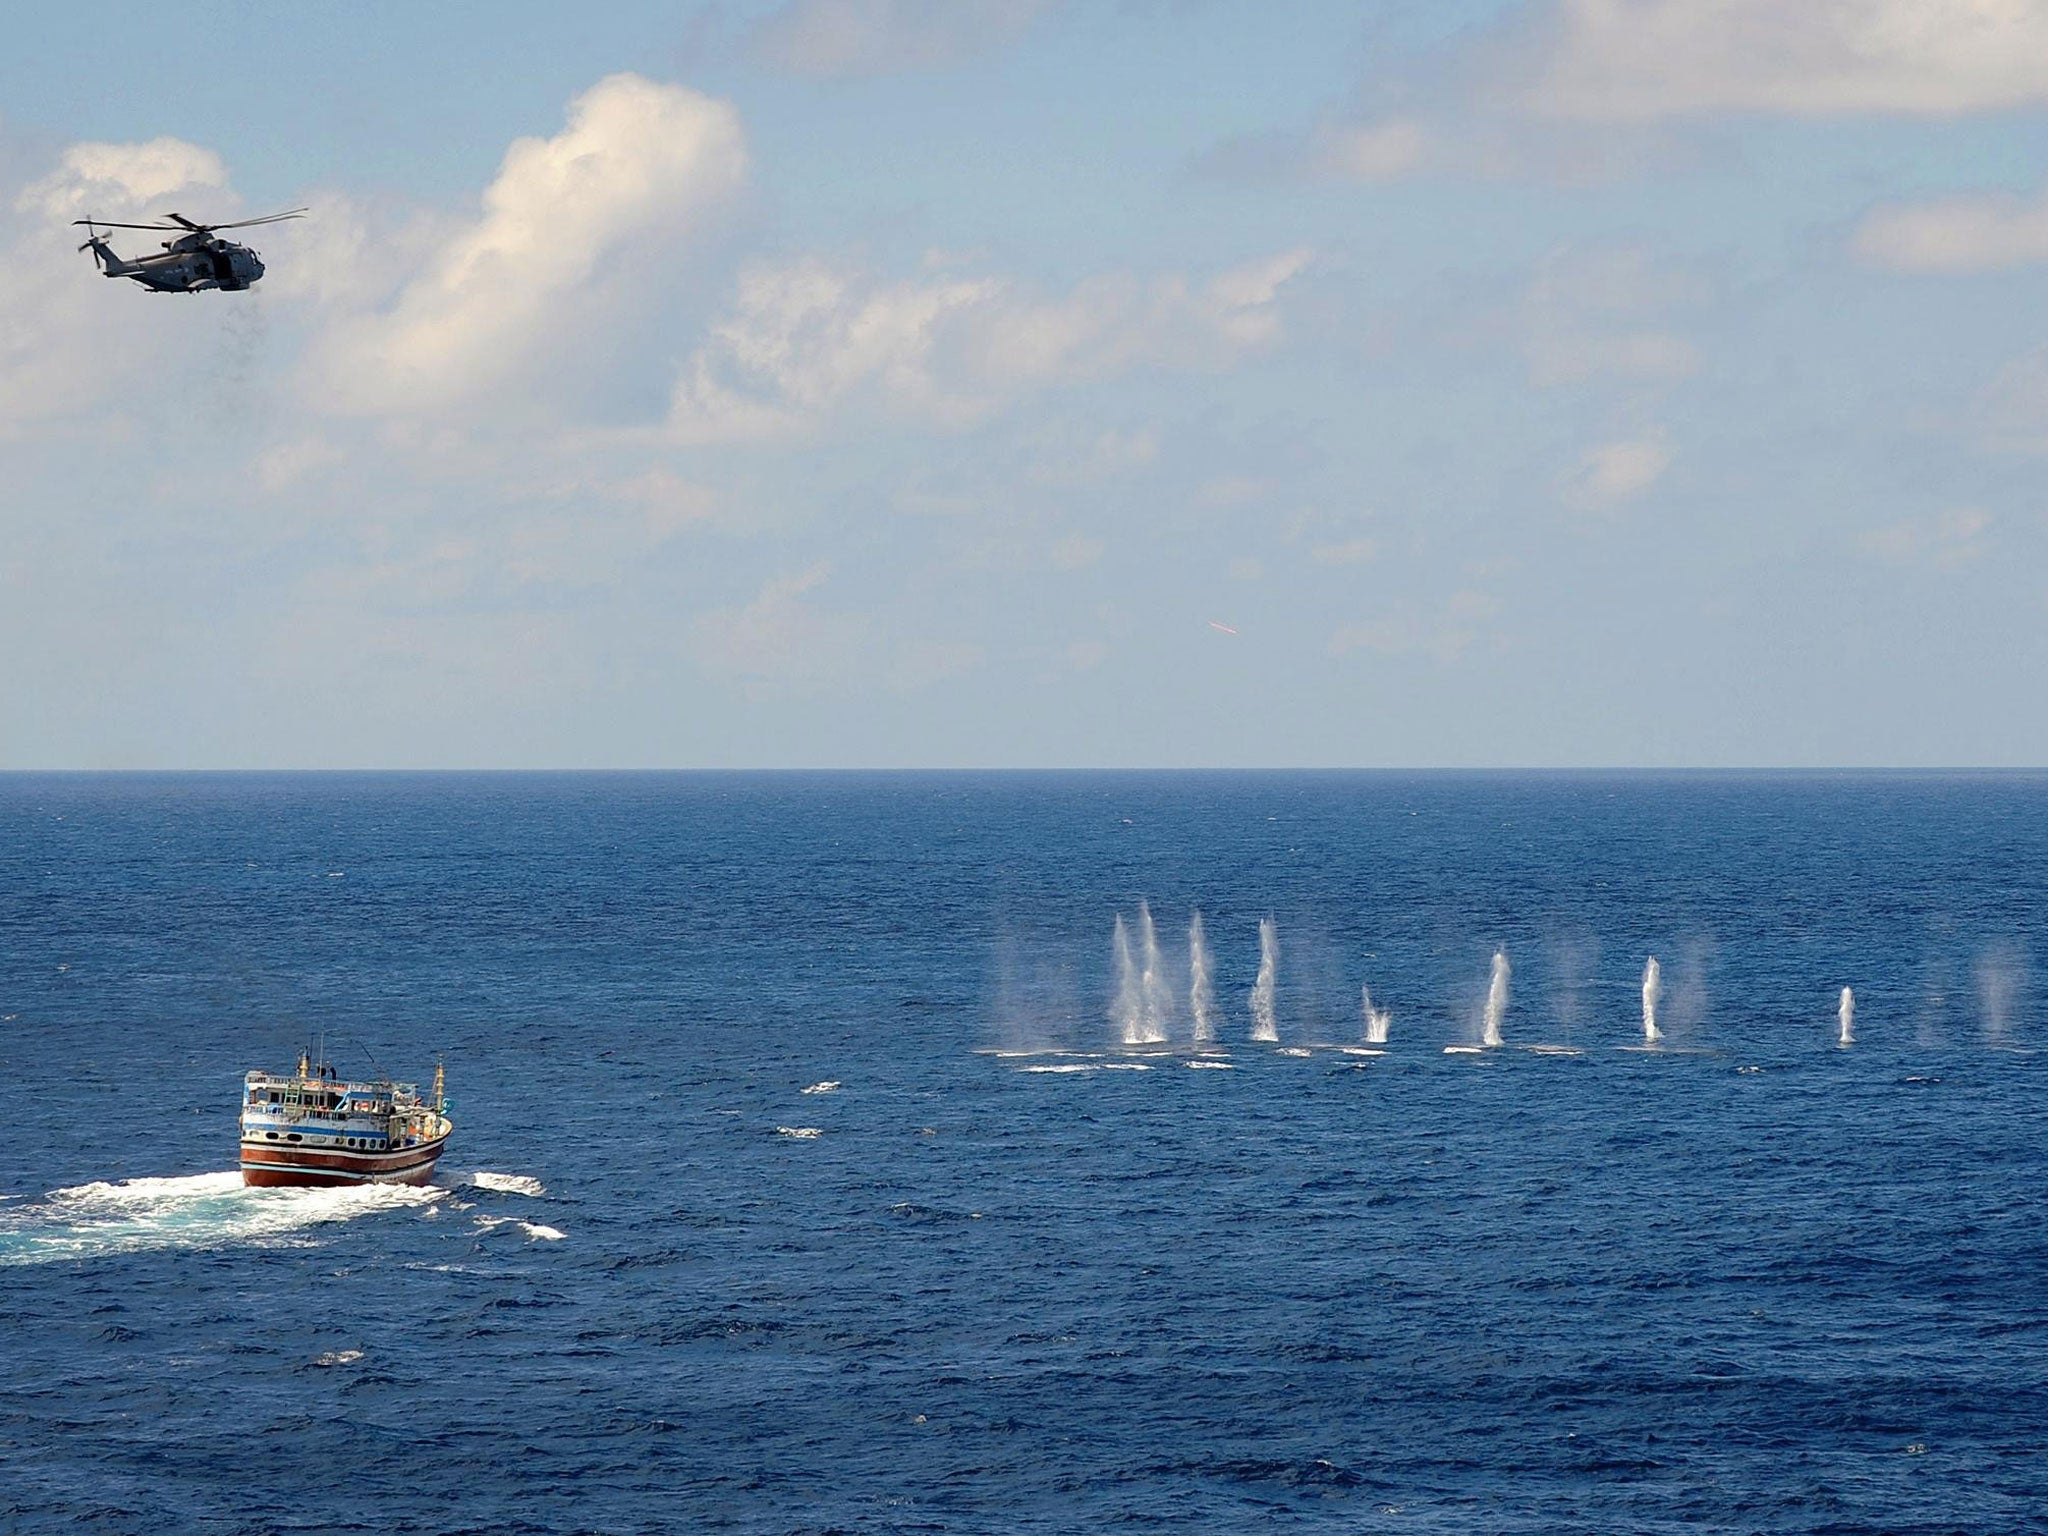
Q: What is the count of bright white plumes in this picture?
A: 8